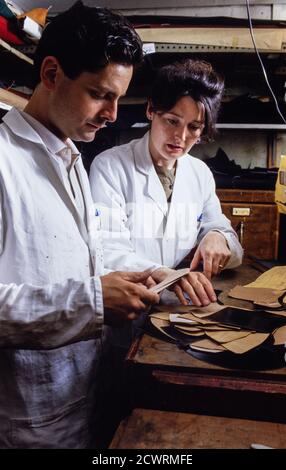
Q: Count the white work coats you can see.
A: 2